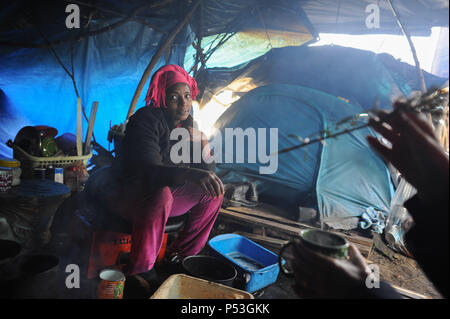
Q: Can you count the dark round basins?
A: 3